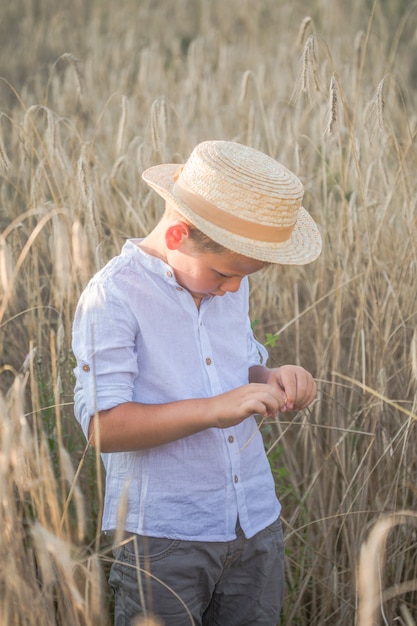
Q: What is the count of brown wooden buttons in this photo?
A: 6